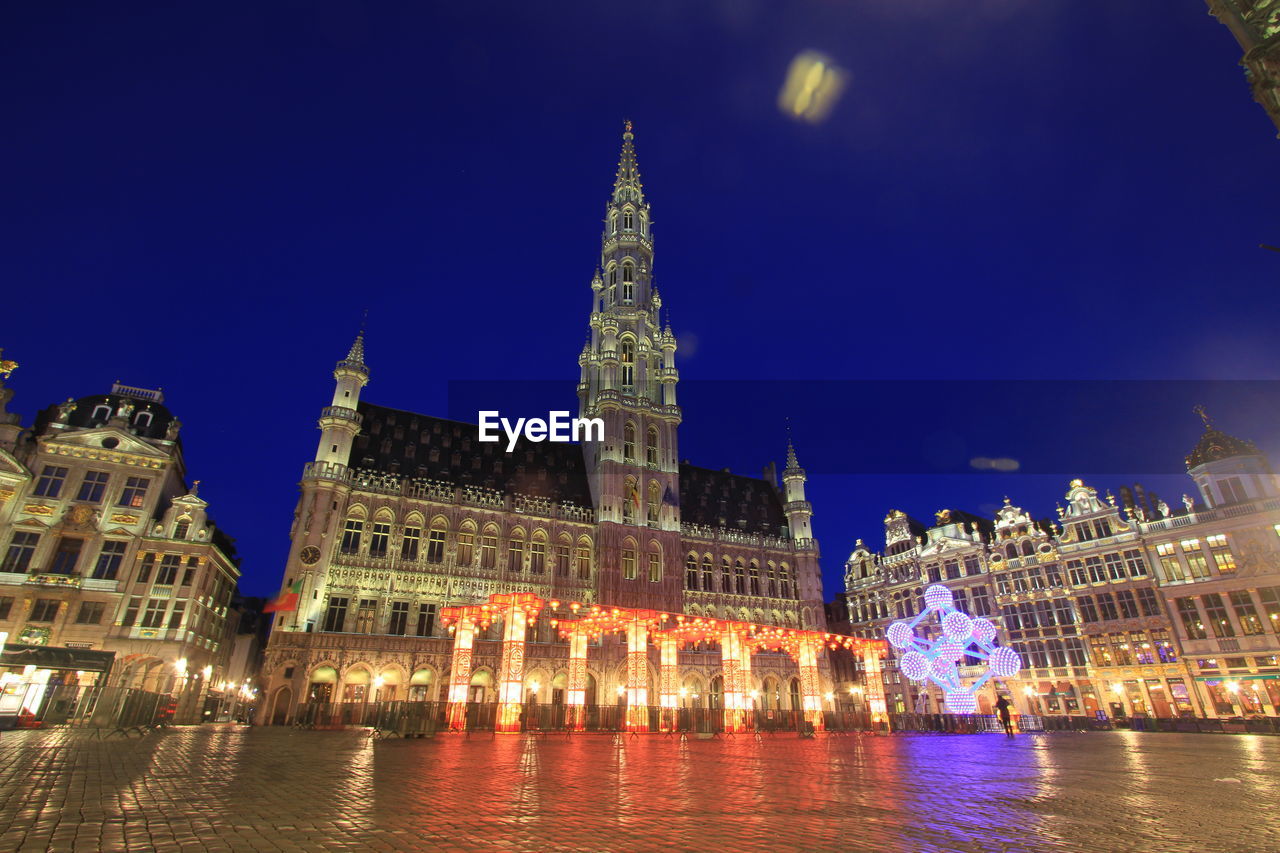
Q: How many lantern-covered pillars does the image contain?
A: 9